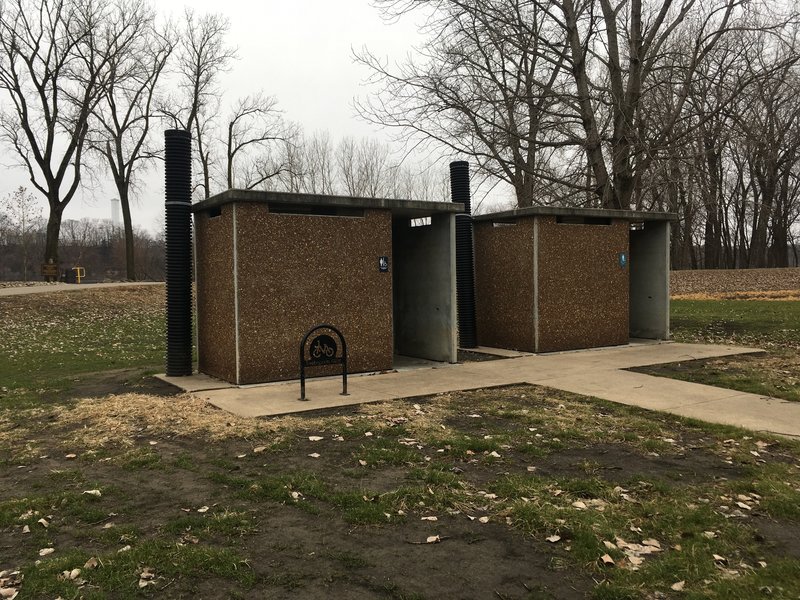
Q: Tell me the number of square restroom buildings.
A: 2